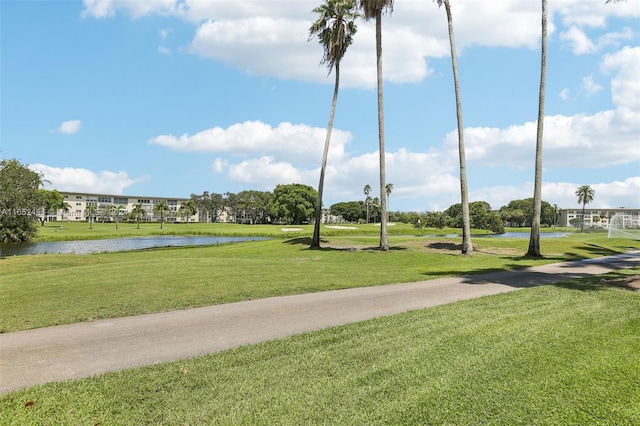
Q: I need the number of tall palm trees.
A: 4